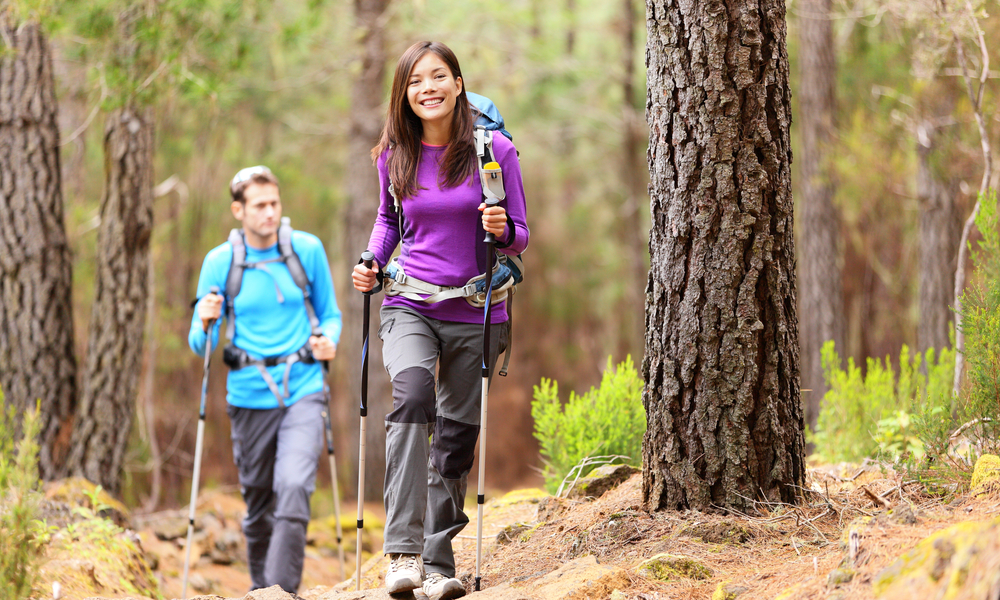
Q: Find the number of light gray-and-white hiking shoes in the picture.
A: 2